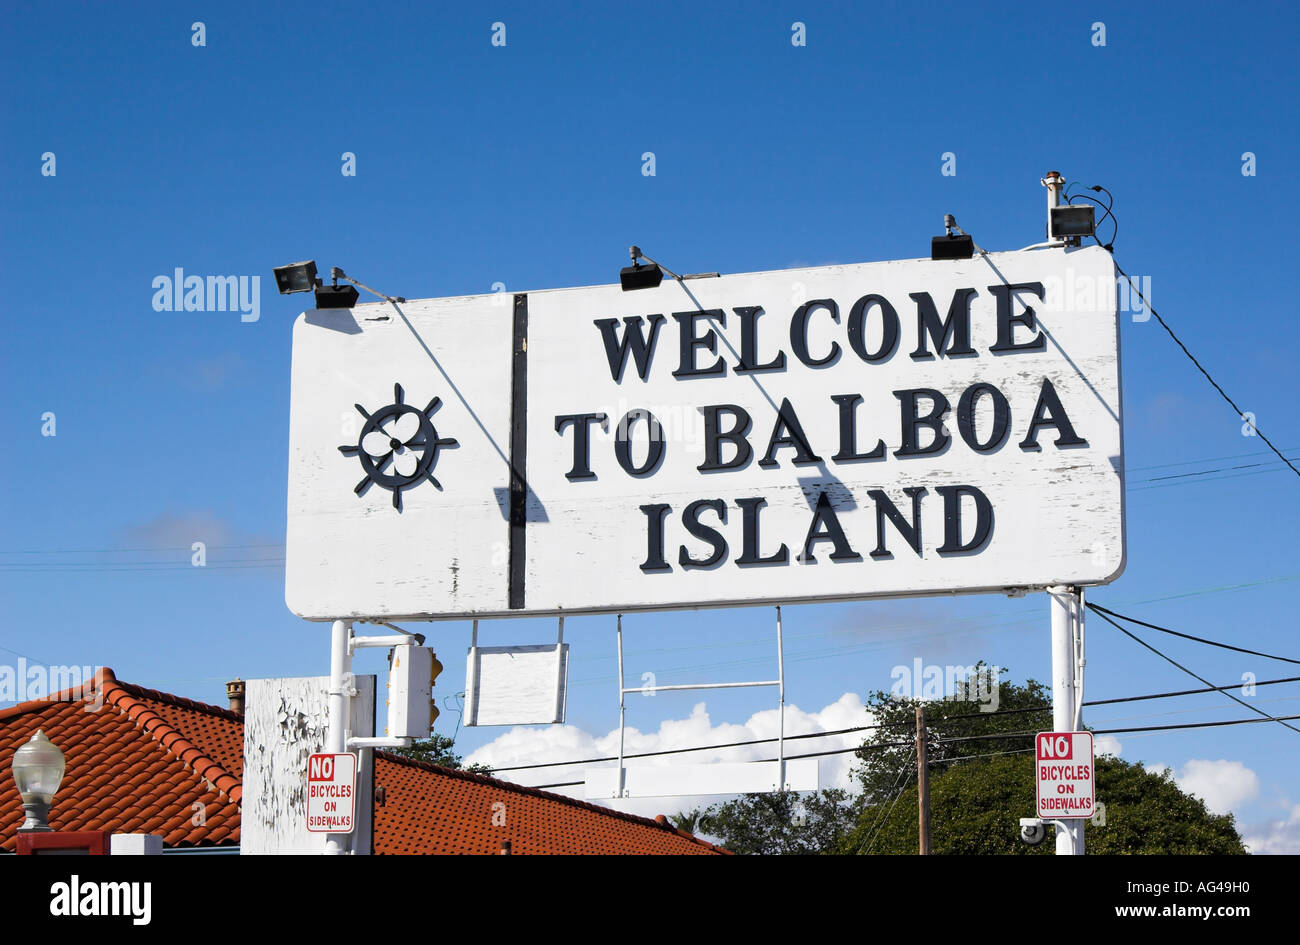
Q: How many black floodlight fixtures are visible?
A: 5